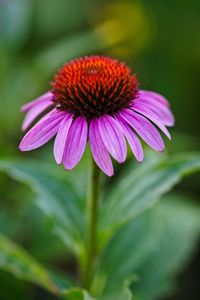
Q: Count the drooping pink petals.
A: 12